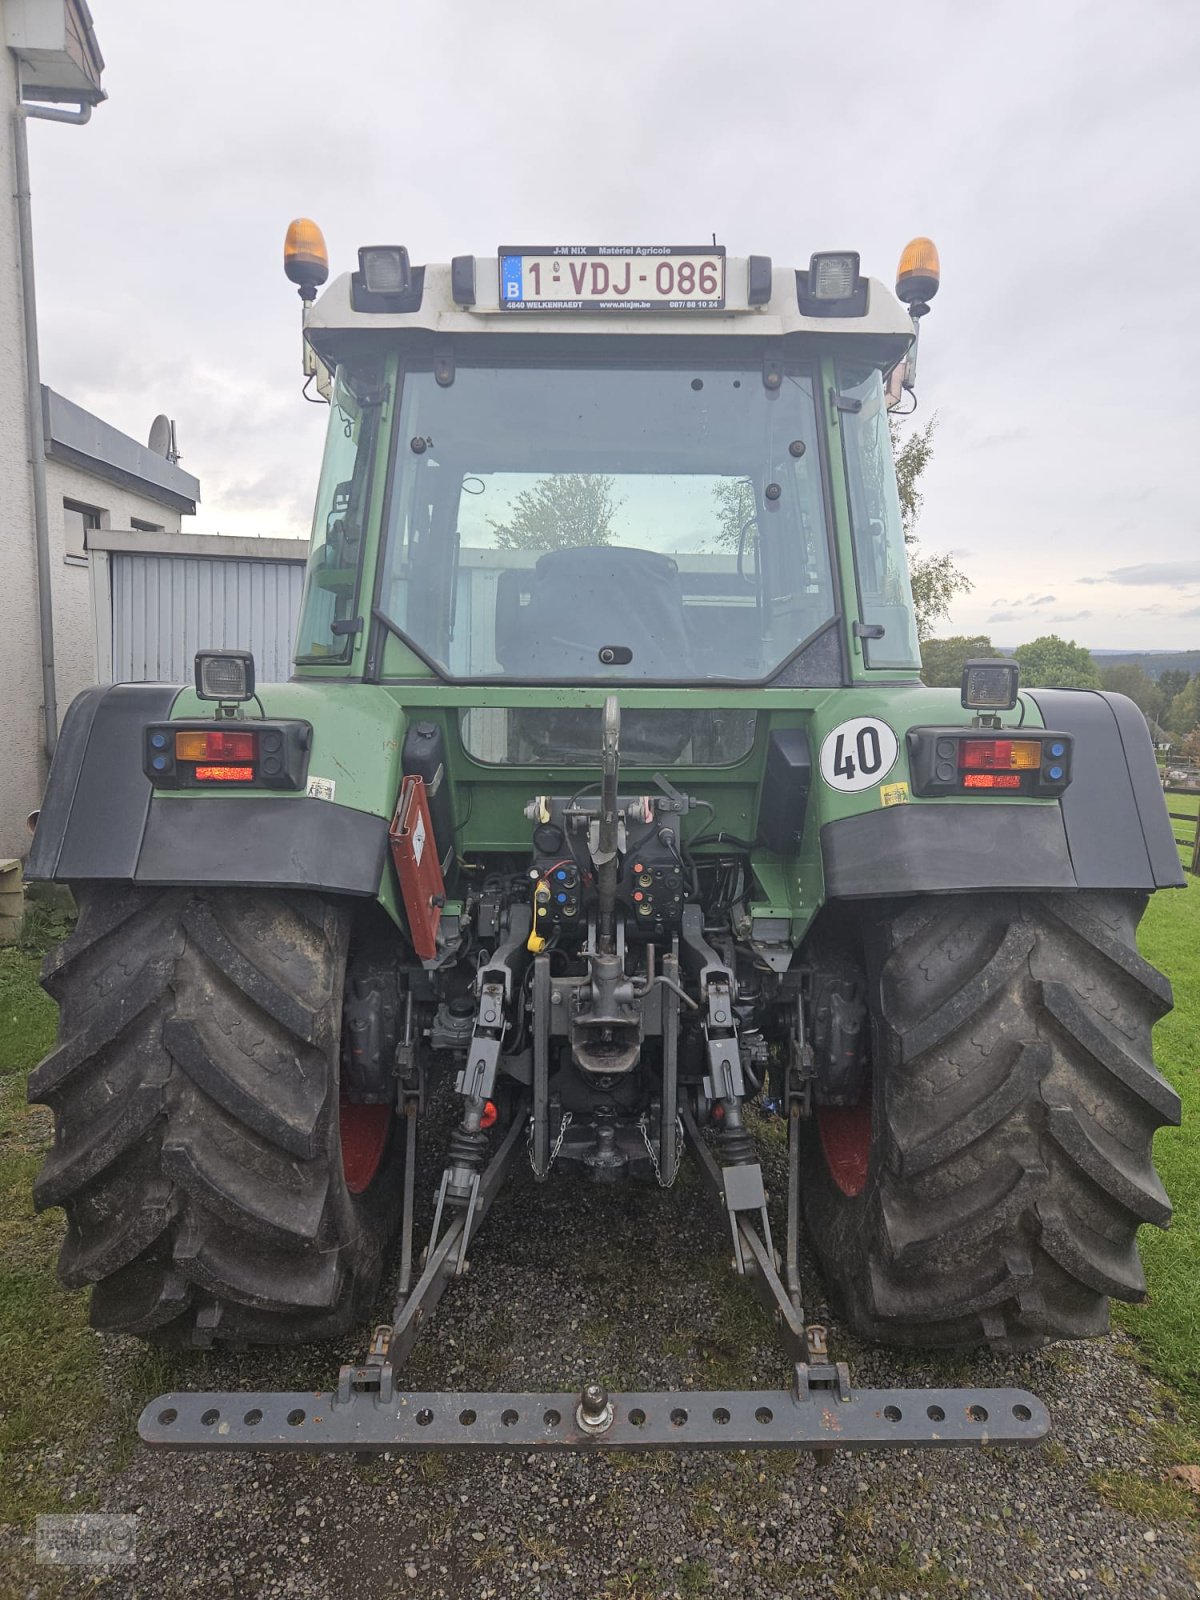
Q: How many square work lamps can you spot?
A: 4